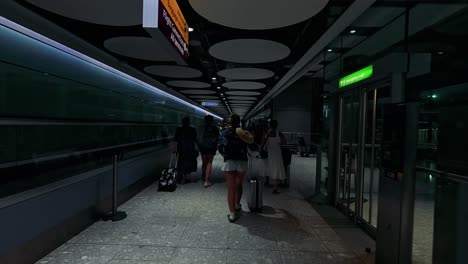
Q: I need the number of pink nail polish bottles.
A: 0